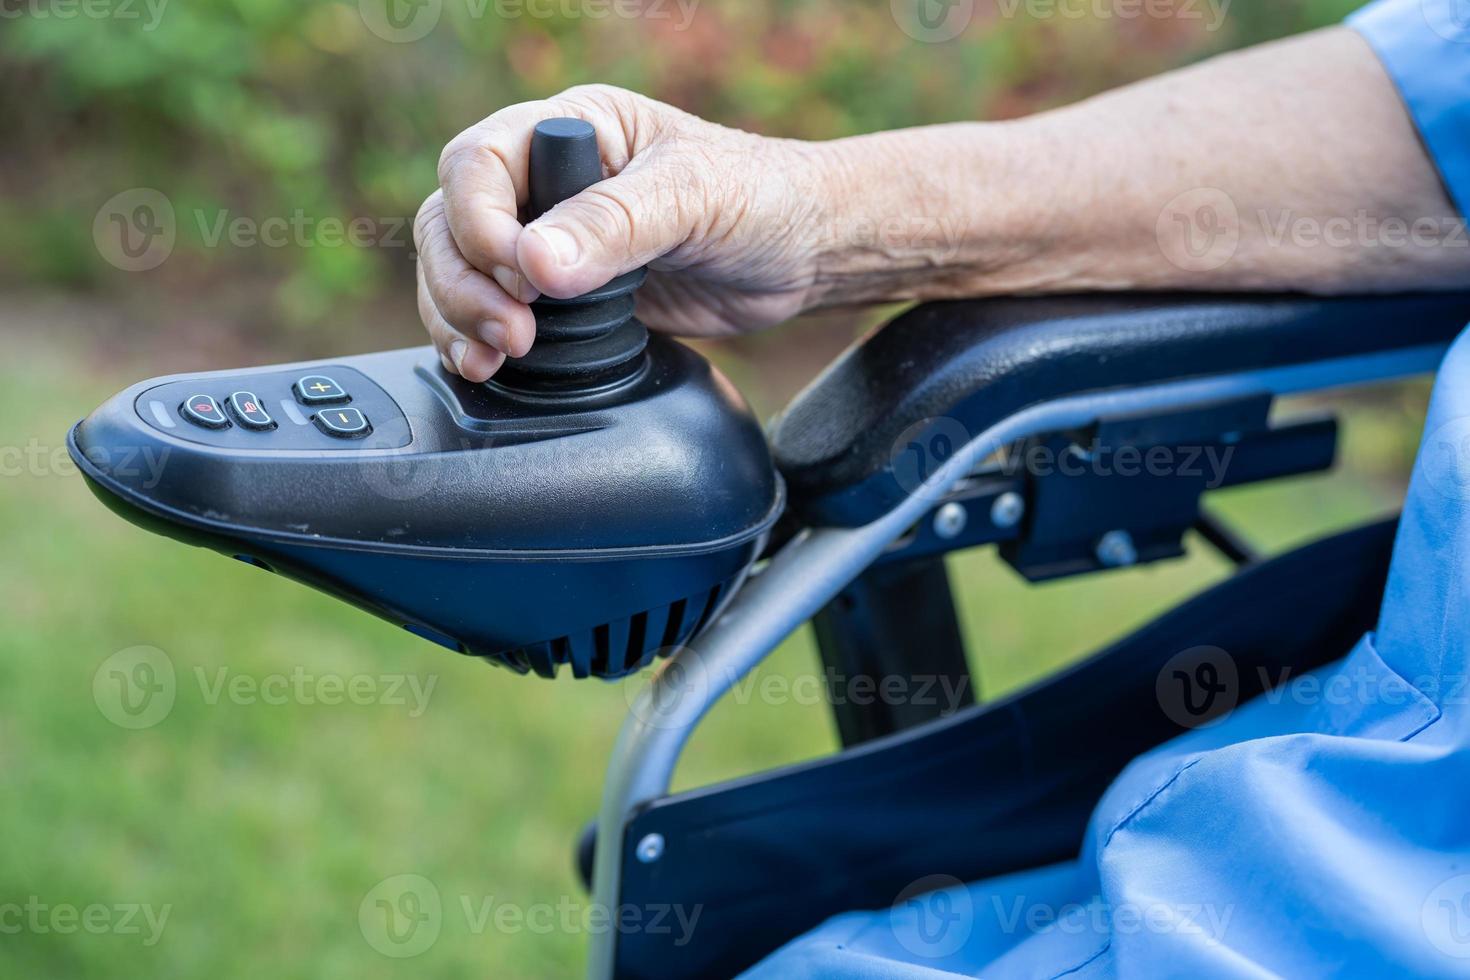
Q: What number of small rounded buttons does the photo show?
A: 4